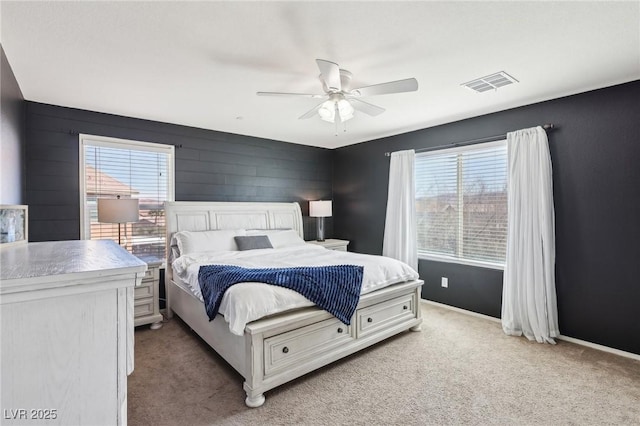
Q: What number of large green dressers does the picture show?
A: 0